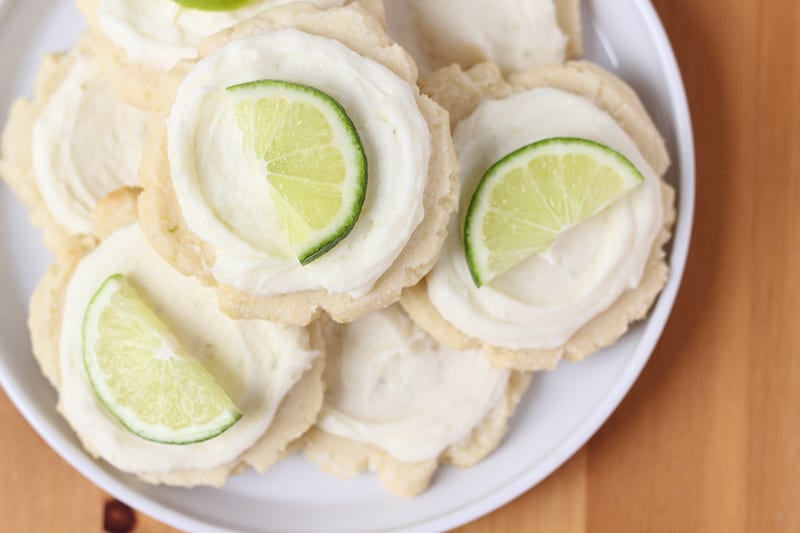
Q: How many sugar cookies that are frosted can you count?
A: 7